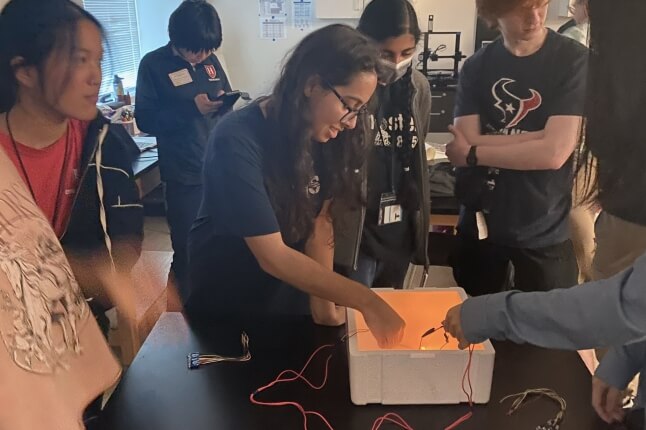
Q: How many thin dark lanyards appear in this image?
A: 2